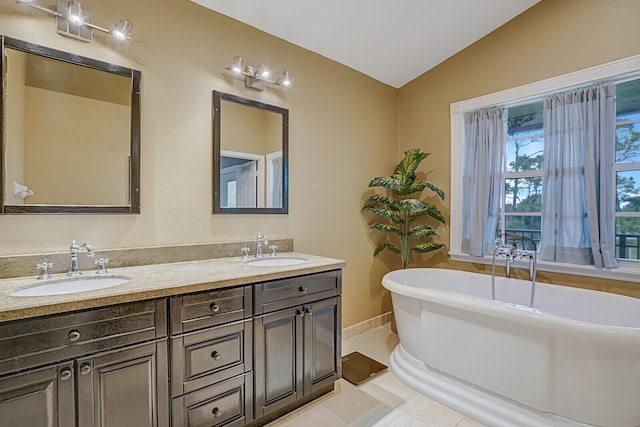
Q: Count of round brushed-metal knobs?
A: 9